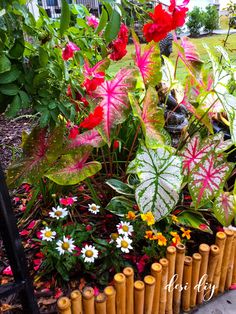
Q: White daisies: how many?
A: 7